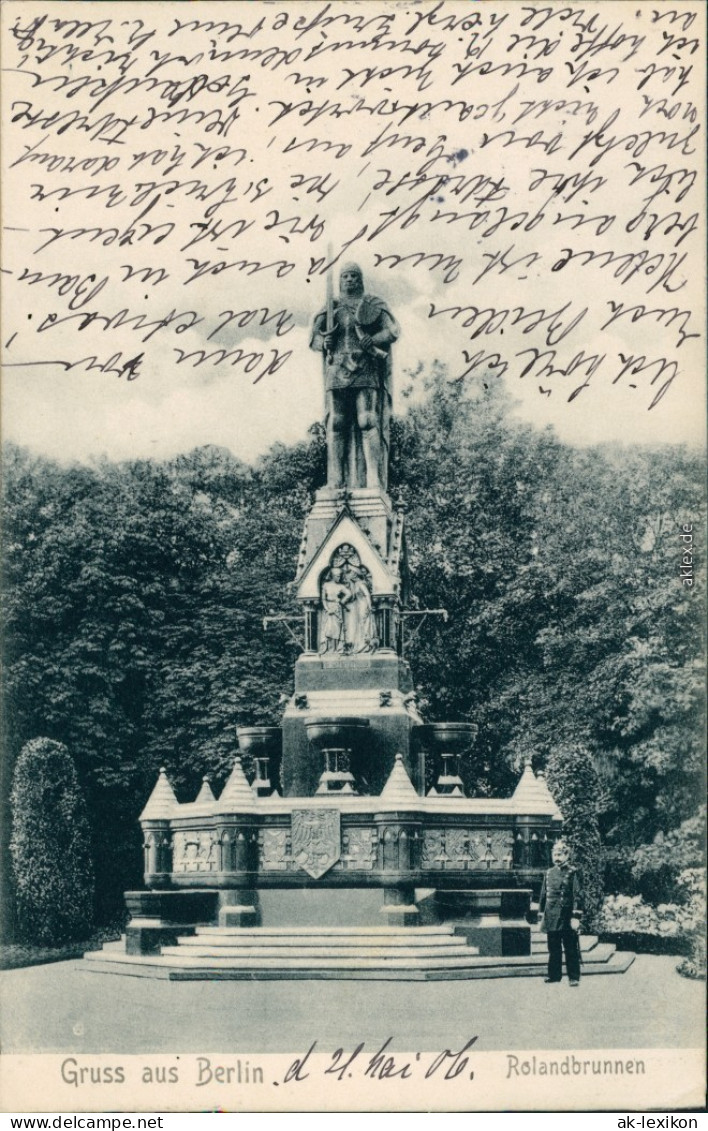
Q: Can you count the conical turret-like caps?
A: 6